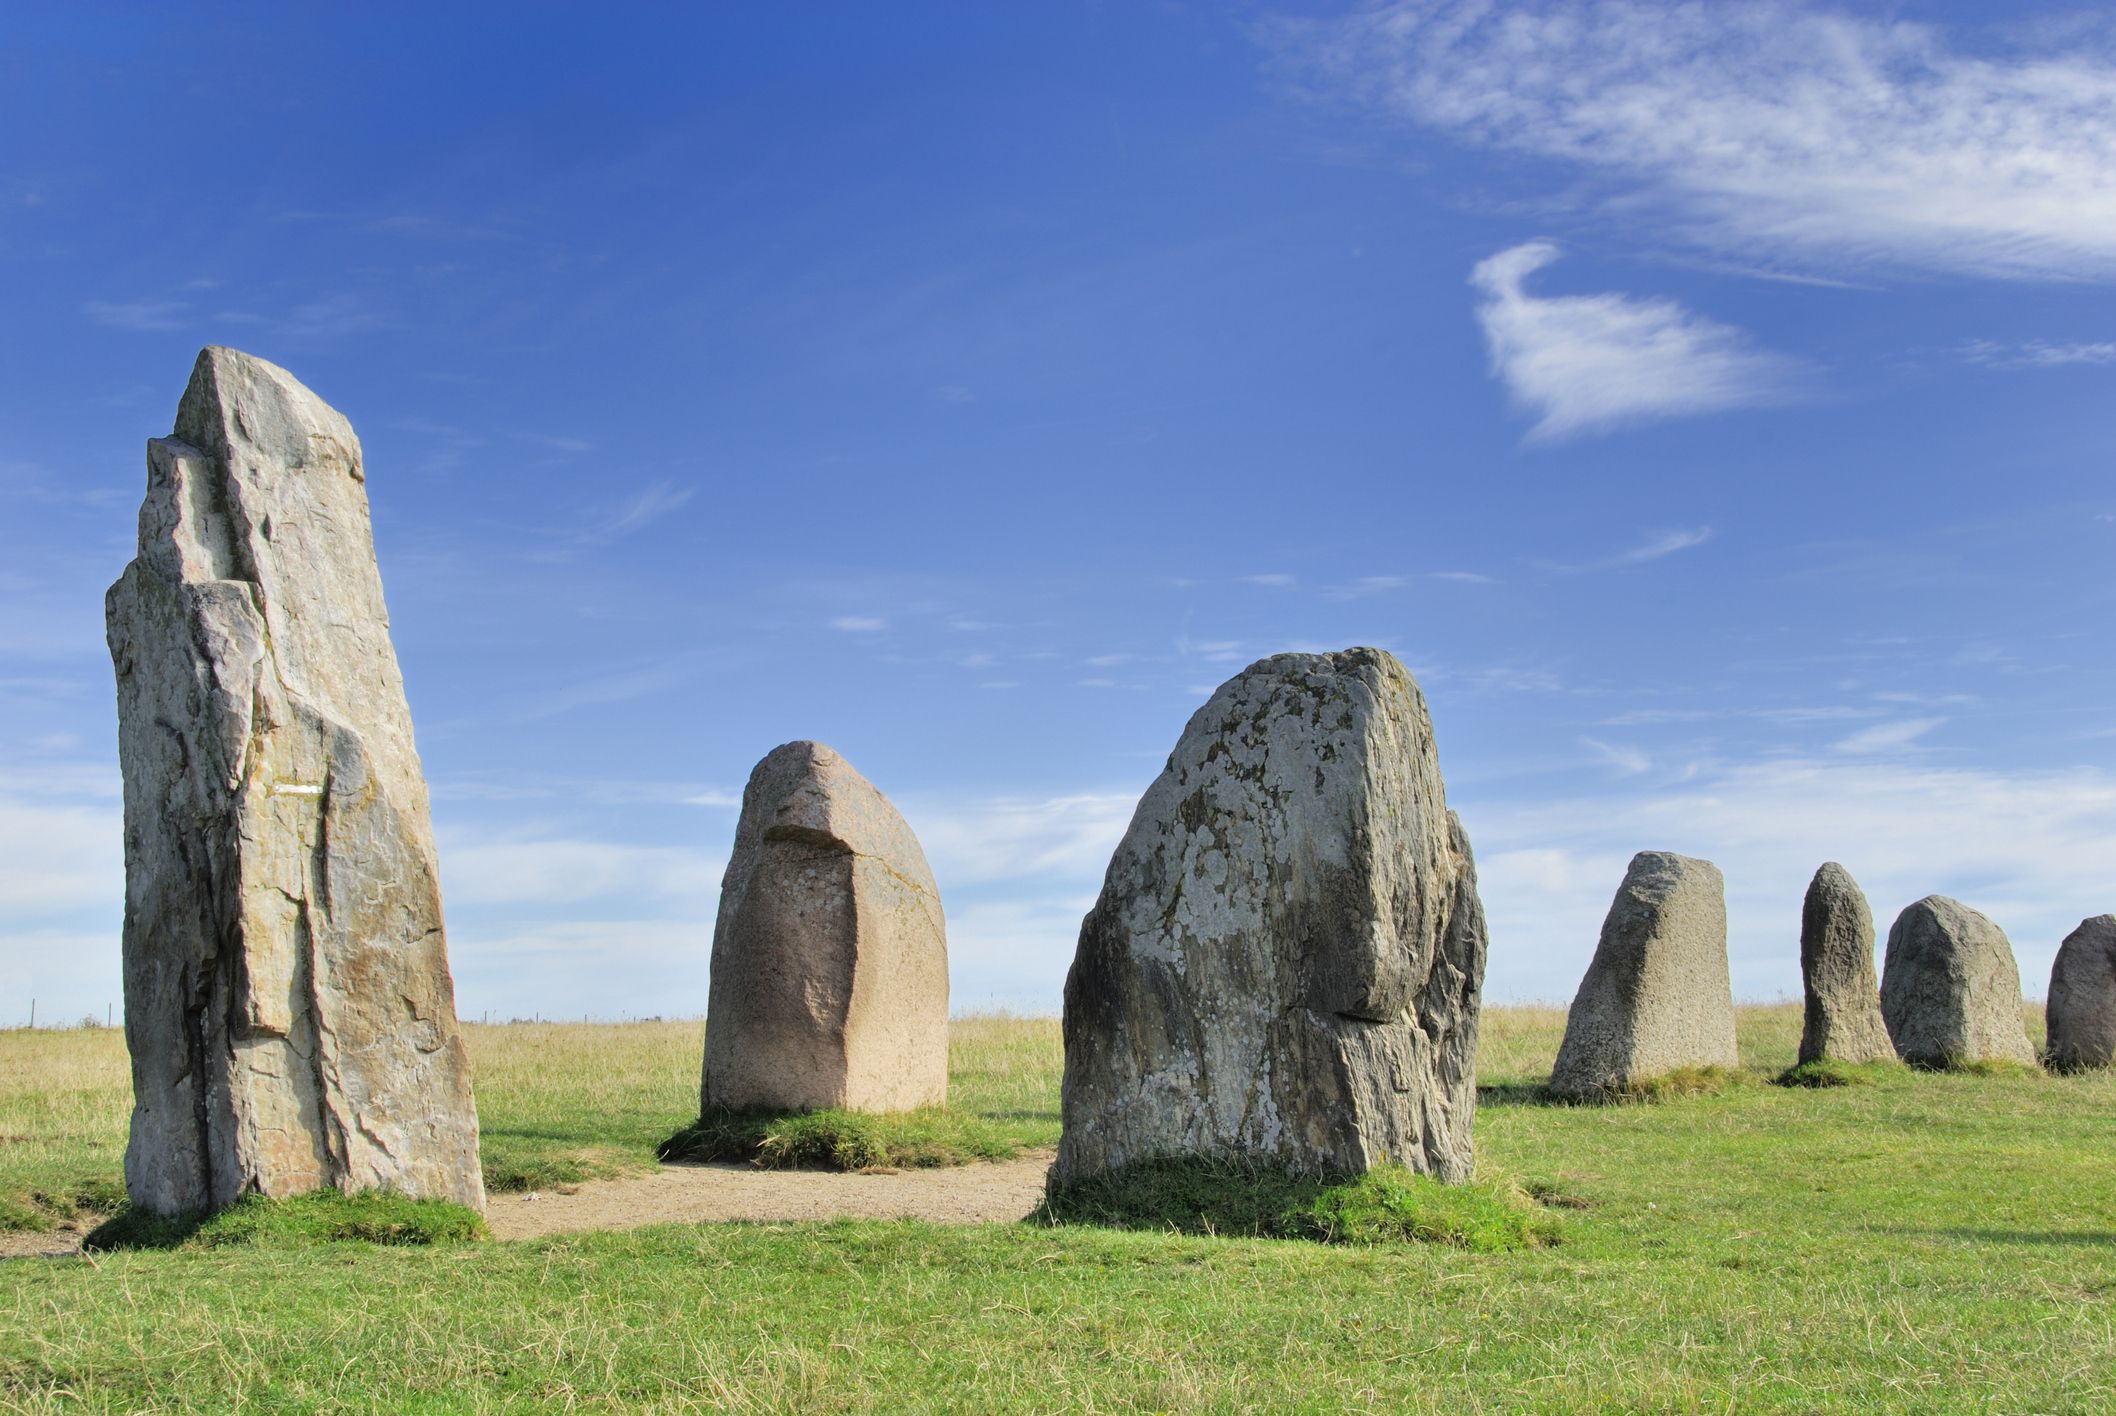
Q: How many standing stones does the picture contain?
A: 7